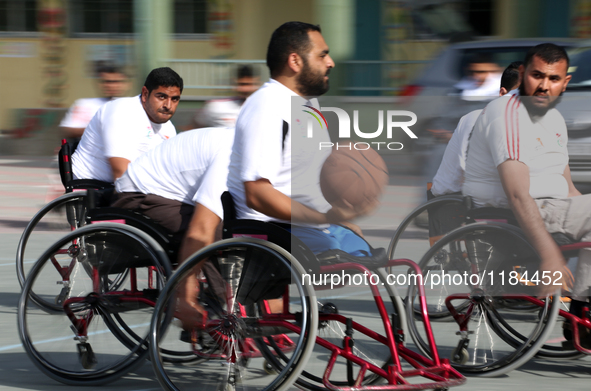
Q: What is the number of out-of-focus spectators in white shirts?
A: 3